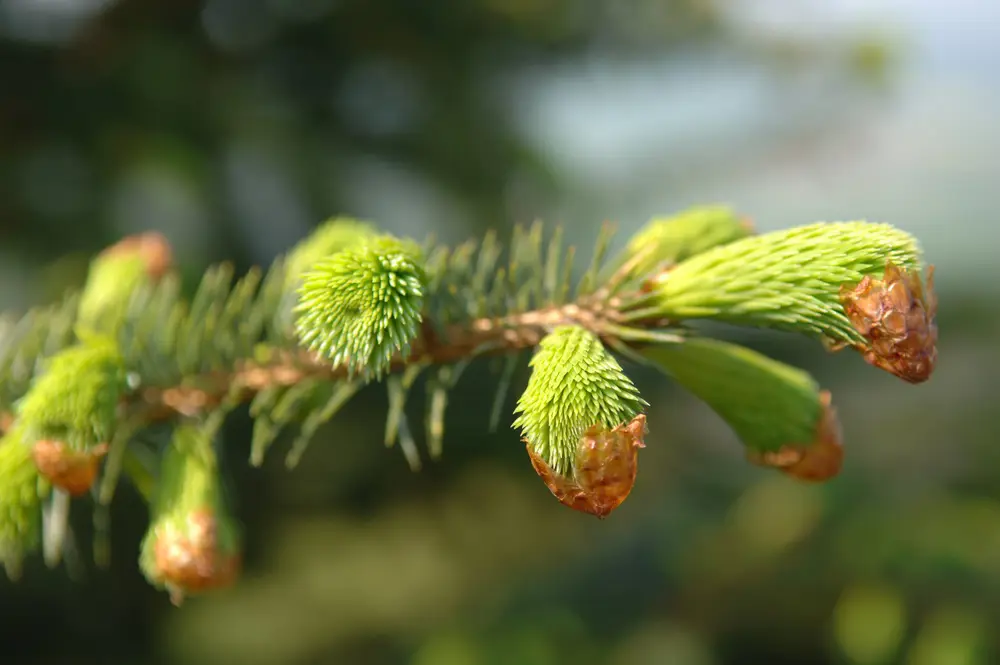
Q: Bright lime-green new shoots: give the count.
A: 10